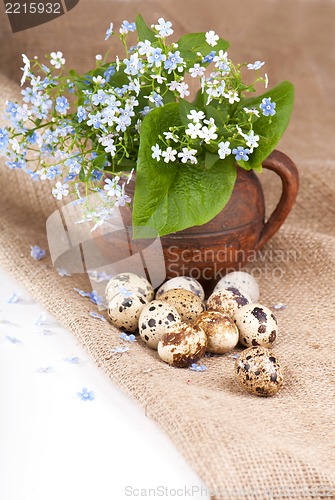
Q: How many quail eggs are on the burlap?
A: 11